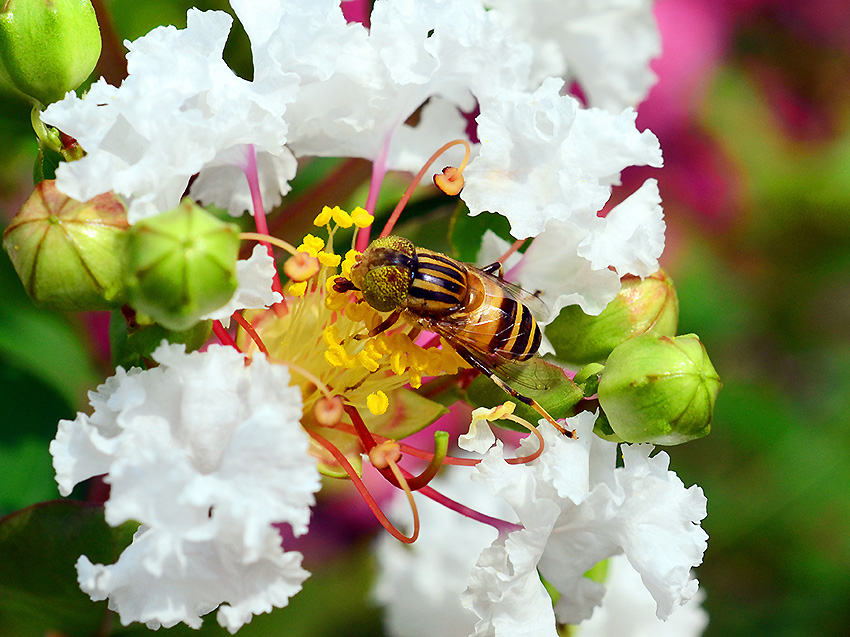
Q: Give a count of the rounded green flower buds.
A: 5